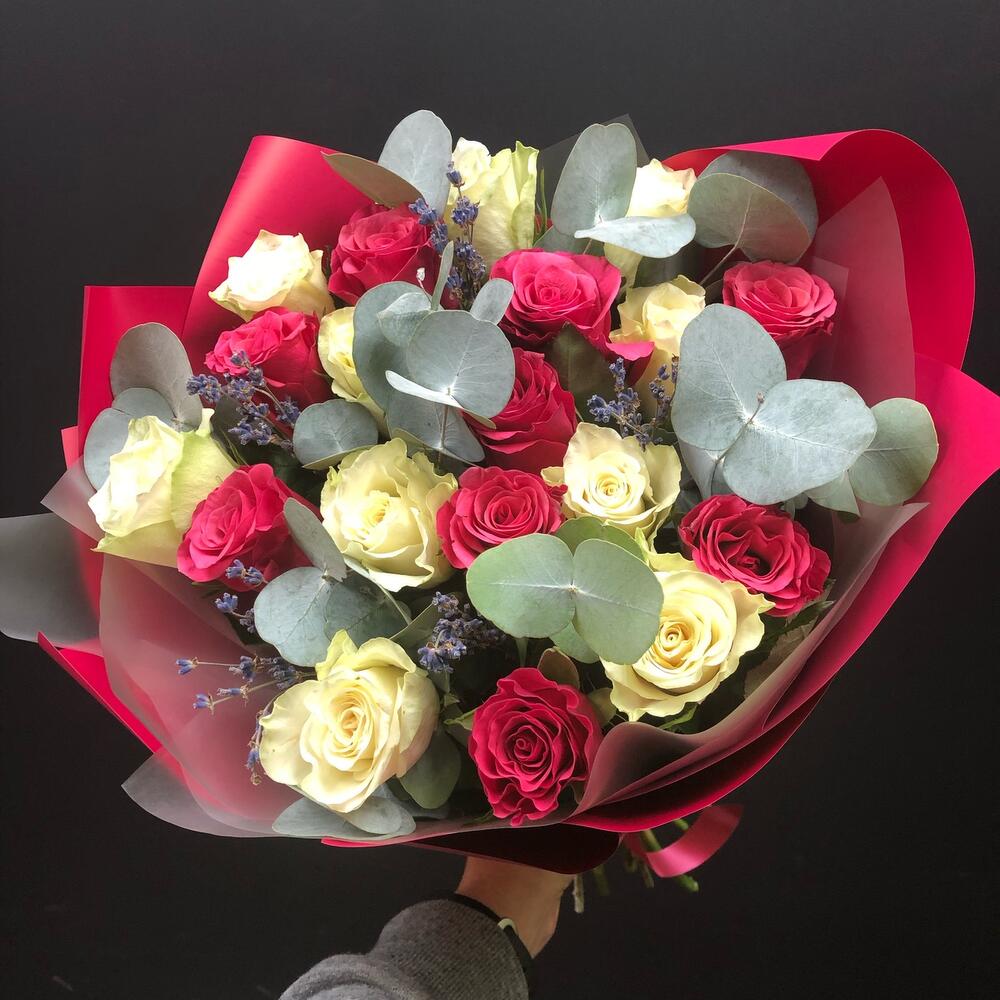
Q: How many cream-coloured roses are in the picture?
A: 10